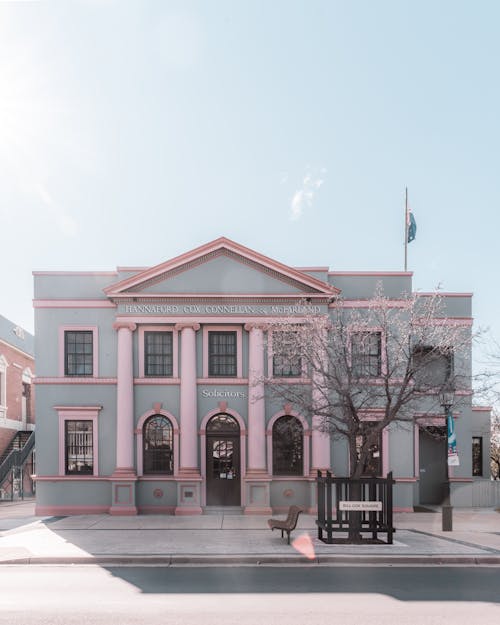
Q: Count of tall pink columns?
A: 4